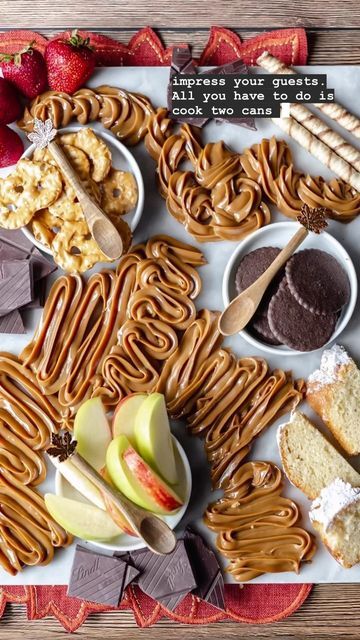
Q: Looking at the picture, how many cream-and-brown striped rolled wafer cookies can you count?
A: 3